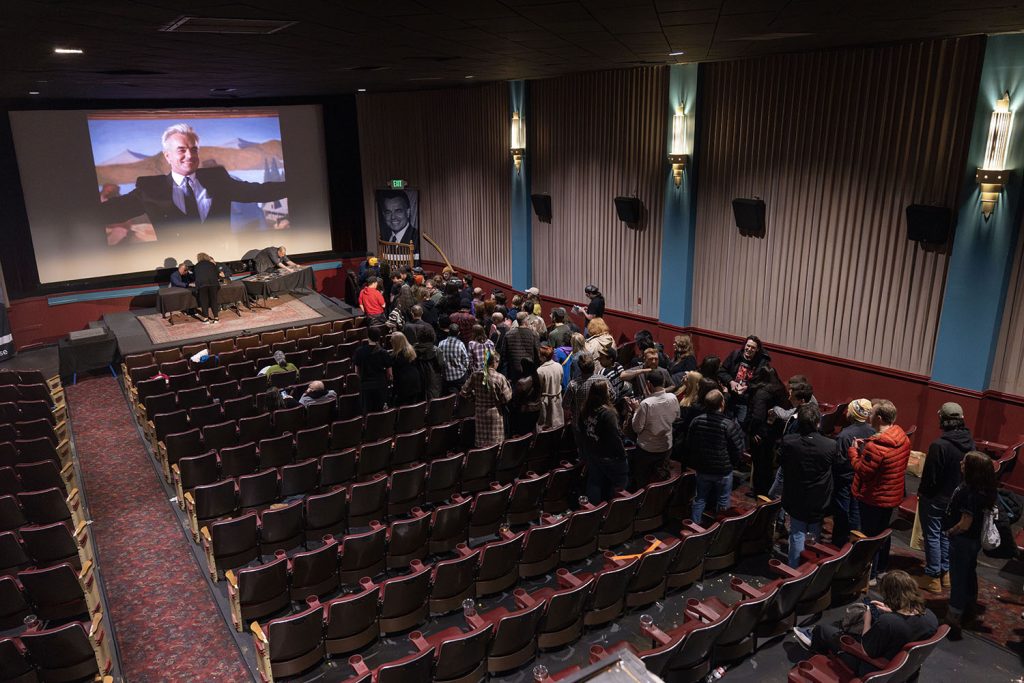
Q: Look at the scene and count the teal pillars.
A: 3